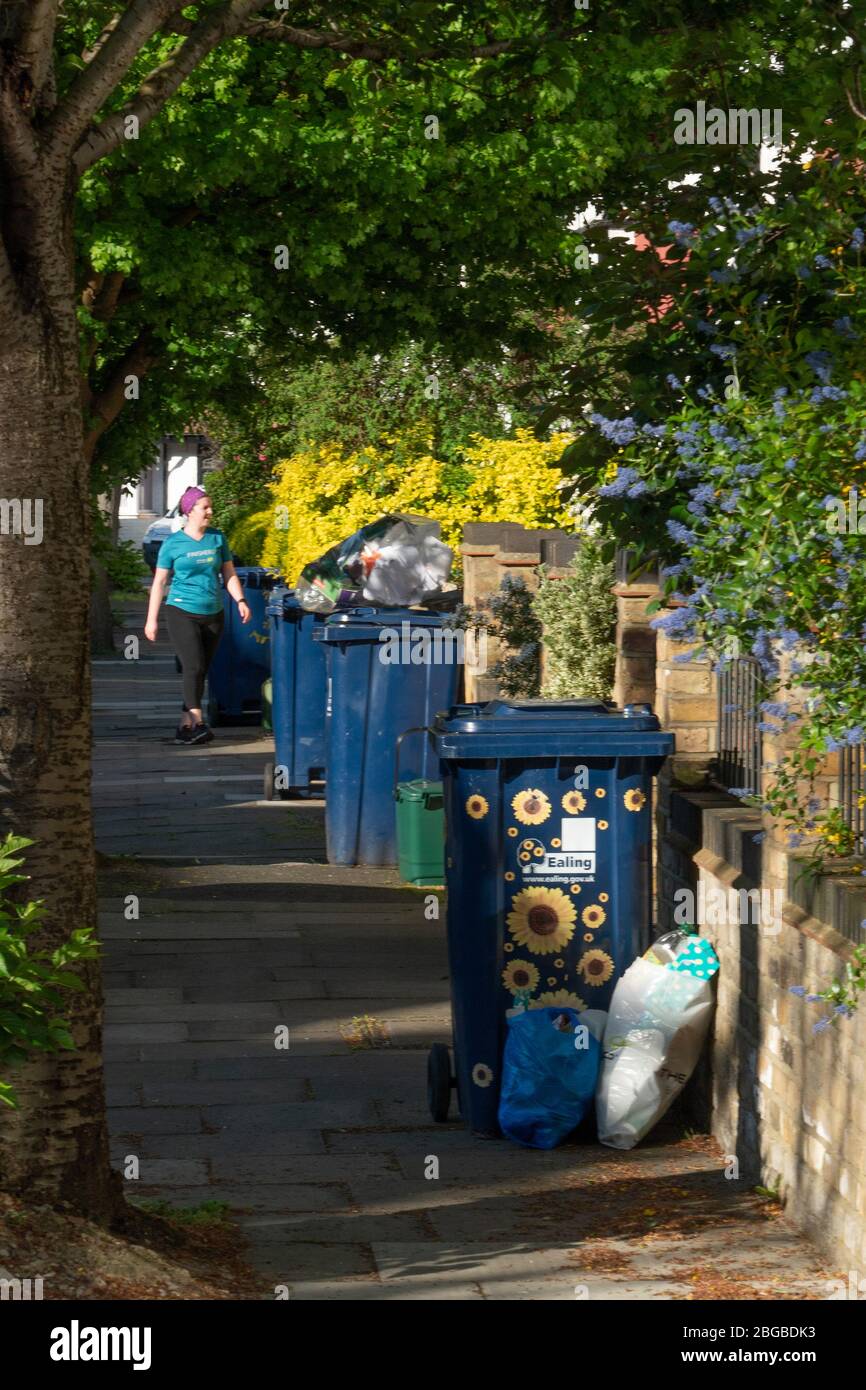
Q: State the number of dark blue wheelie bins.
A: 4